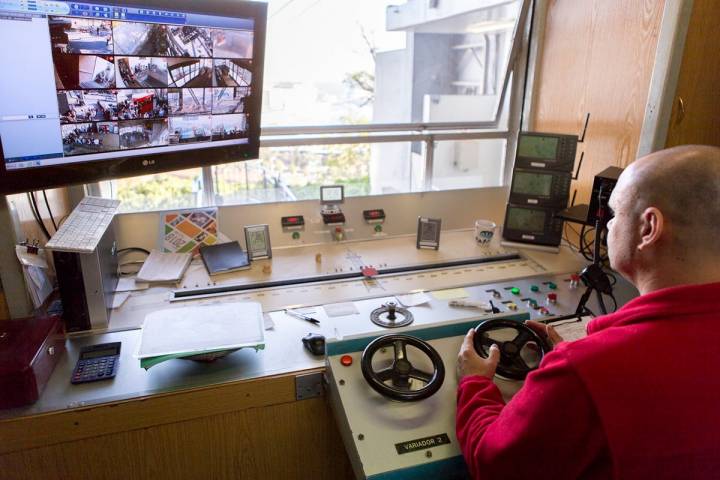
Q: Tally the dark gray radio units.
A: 3